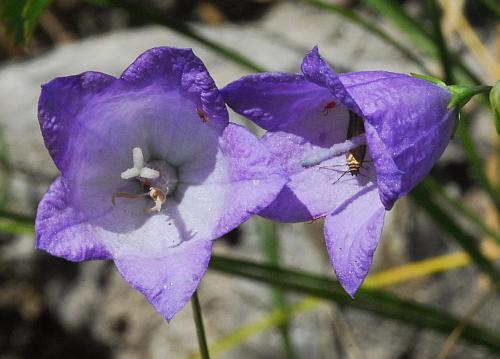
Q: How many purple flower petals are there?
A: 10